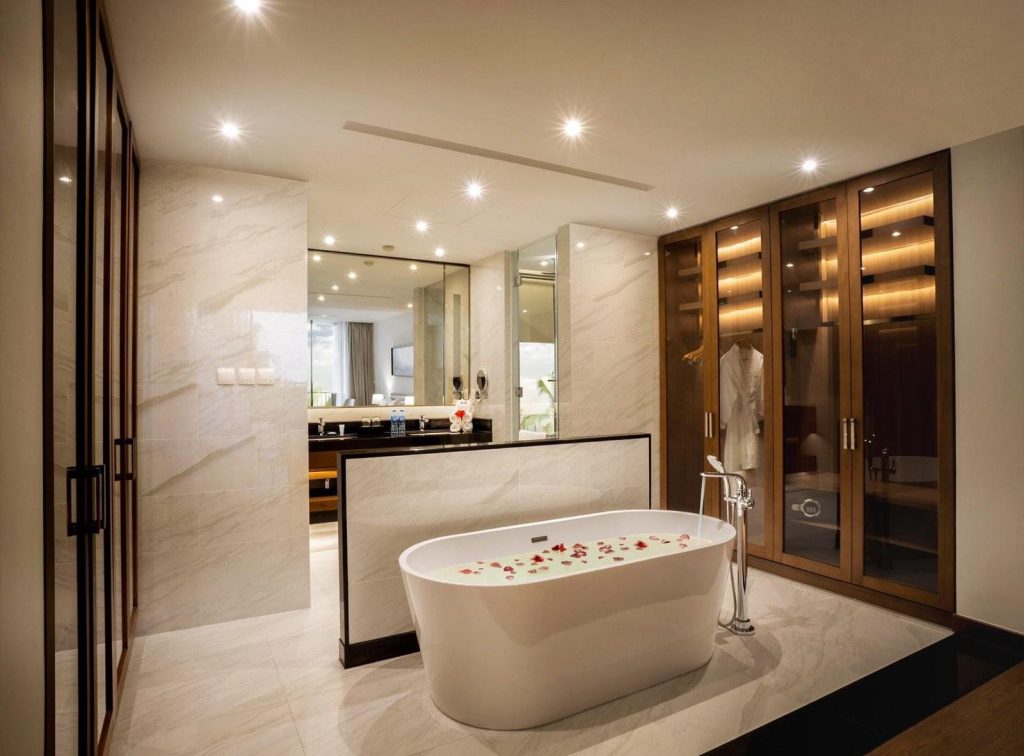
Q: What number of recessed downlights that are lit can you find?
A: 9